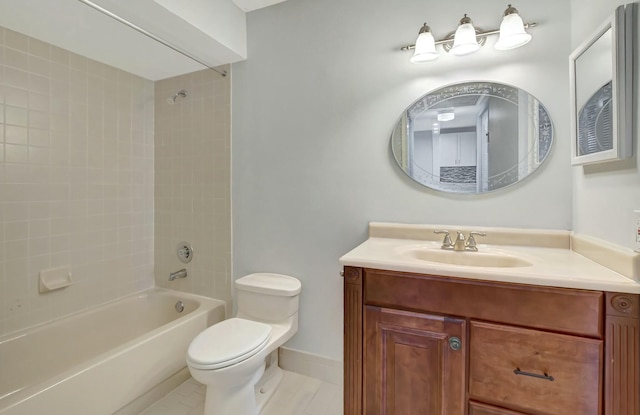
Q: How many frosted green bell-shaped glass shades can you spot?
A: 0